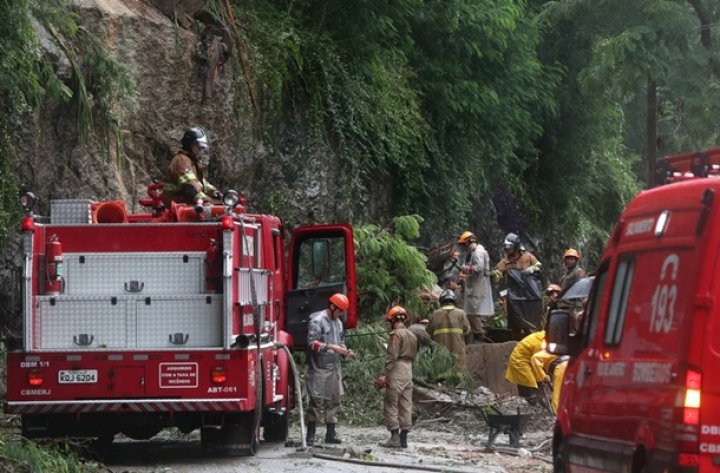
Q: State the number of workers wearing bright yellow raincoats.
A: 2